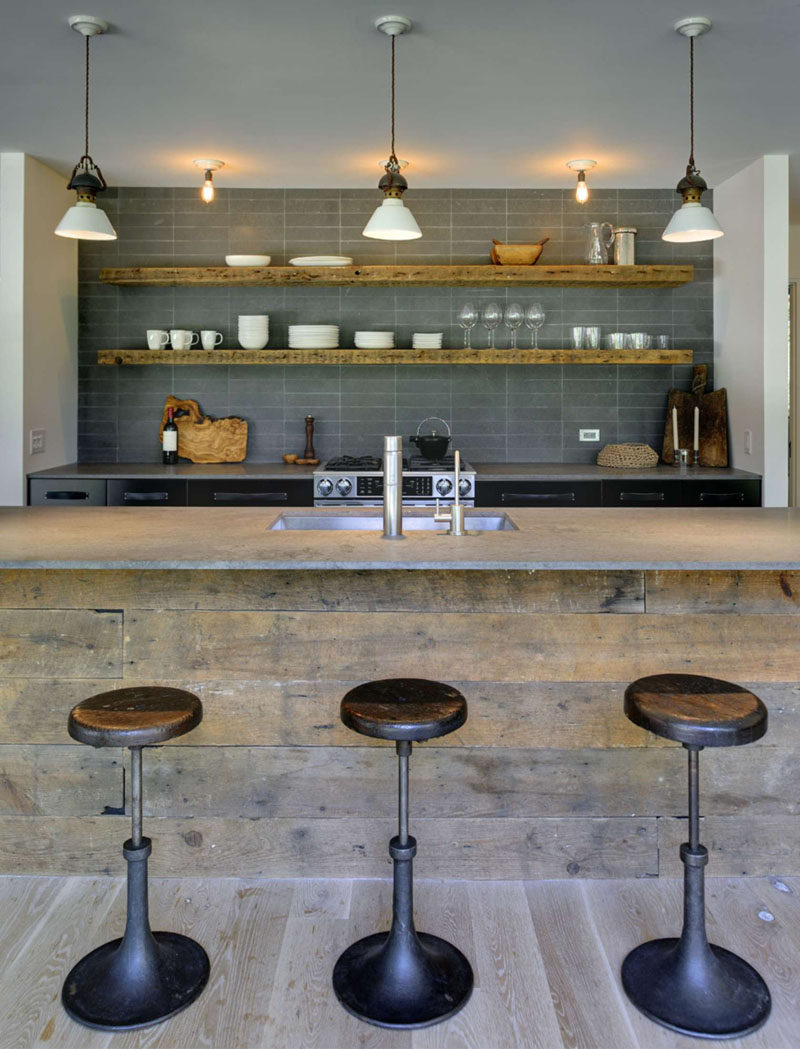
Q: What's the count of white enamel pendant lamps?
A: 3